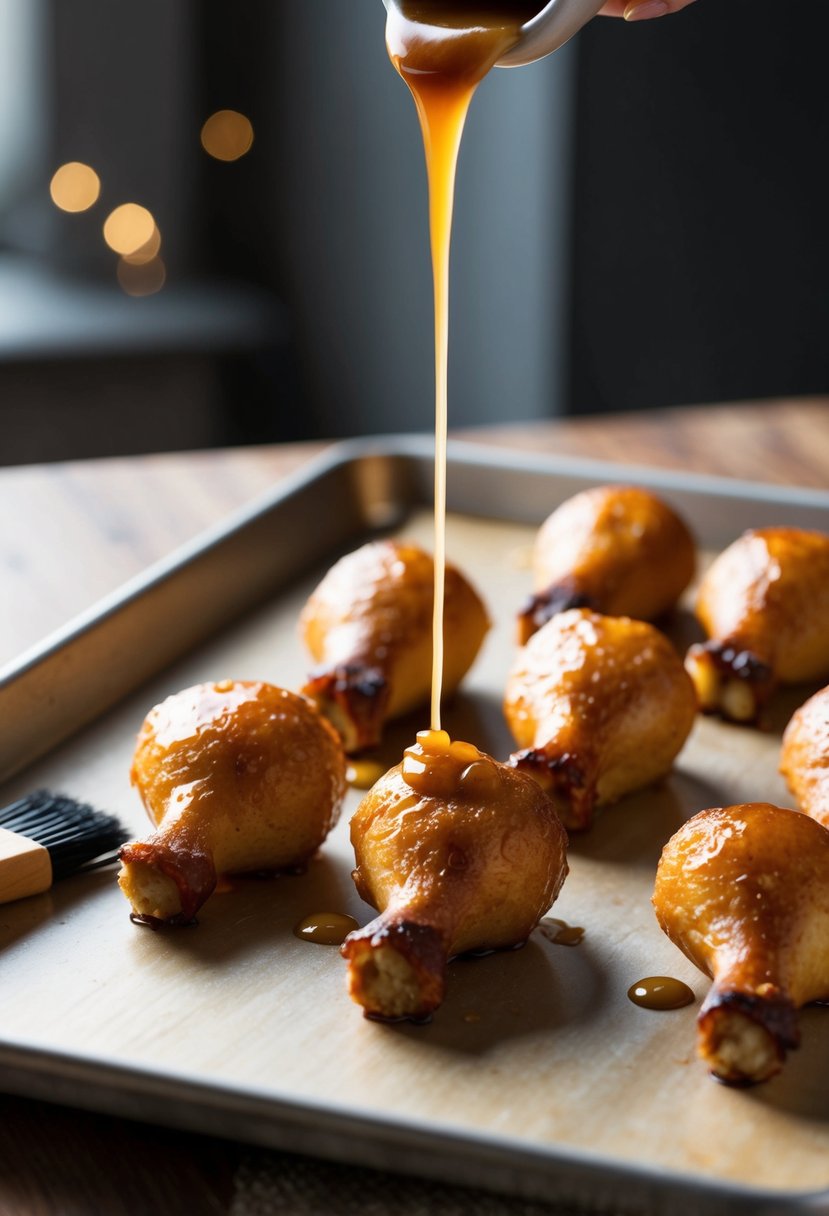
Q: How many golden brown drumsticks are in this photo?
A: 8